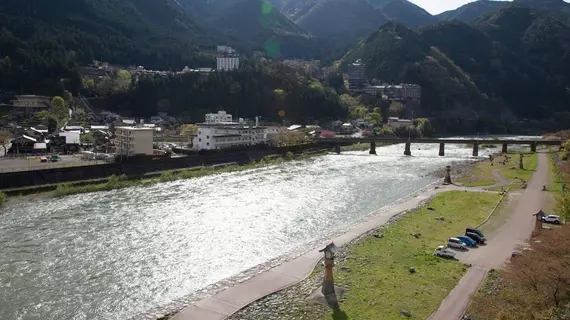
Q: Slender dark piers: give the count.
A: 7